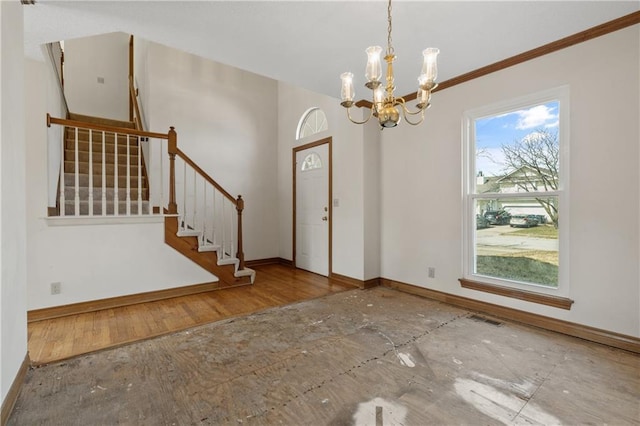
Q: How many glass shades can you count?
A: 5